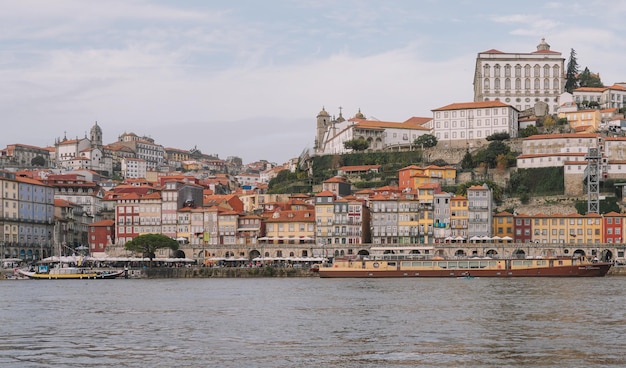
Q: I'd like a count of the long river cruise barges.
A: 1